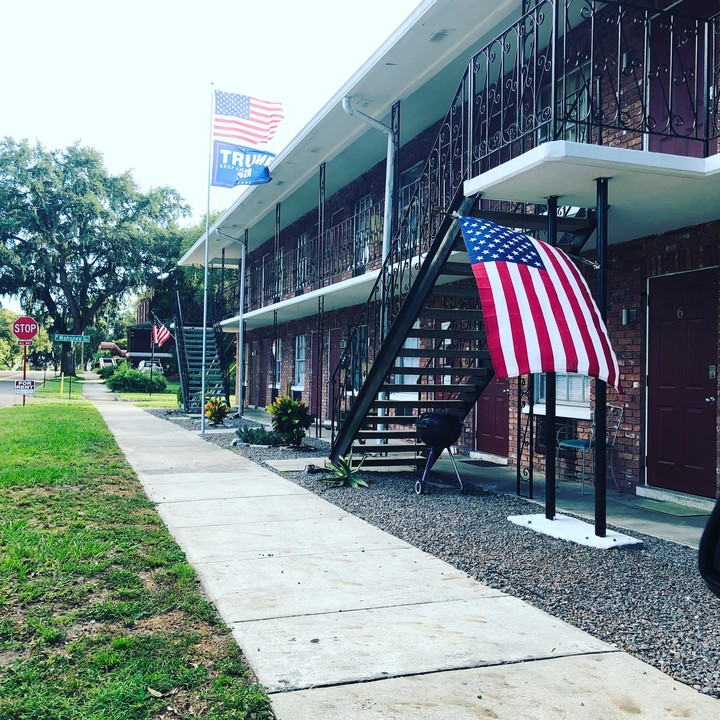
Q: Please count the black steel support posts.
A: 2